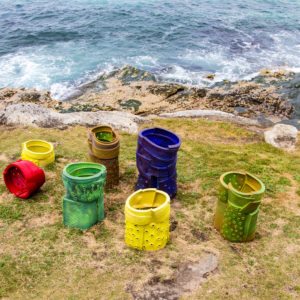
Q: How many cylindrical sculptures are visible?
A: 7